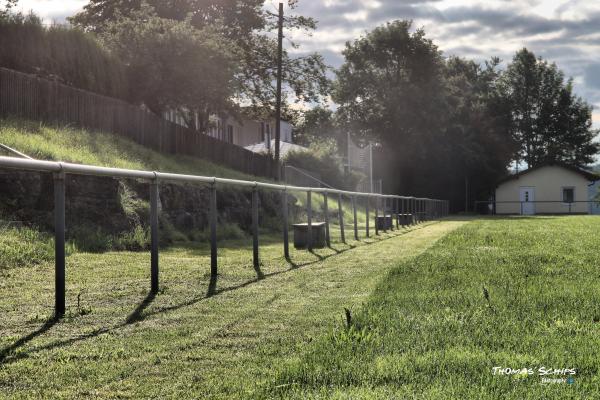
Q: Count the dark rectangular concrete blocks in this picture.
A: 3